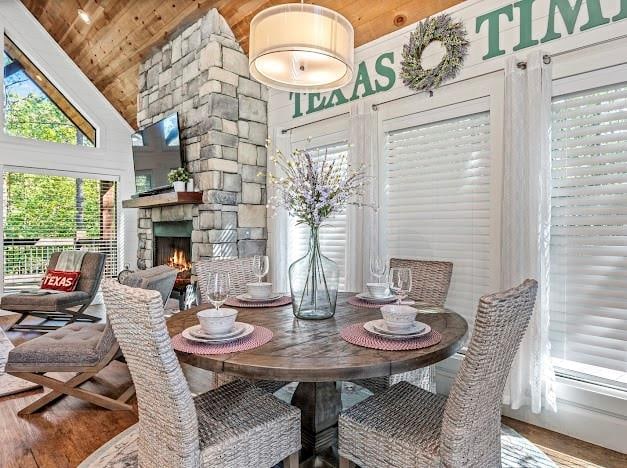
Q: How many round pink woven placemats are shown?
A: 4